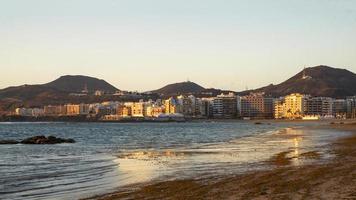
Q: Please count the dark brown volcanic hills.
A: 3